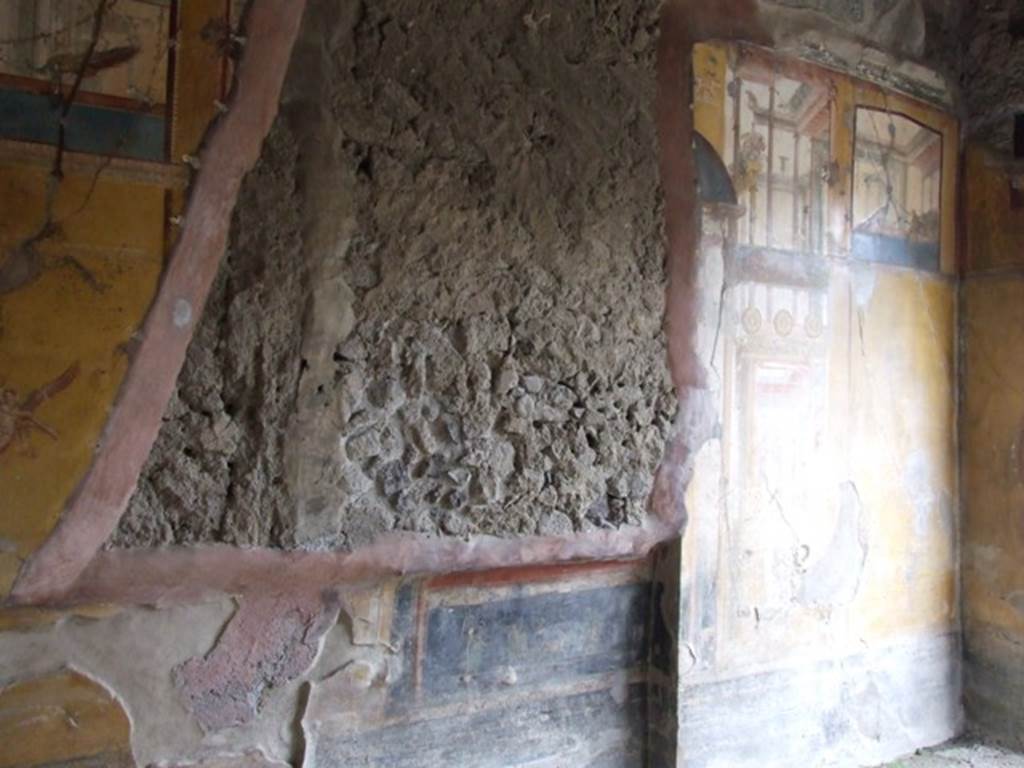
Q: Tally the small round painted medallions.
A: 3